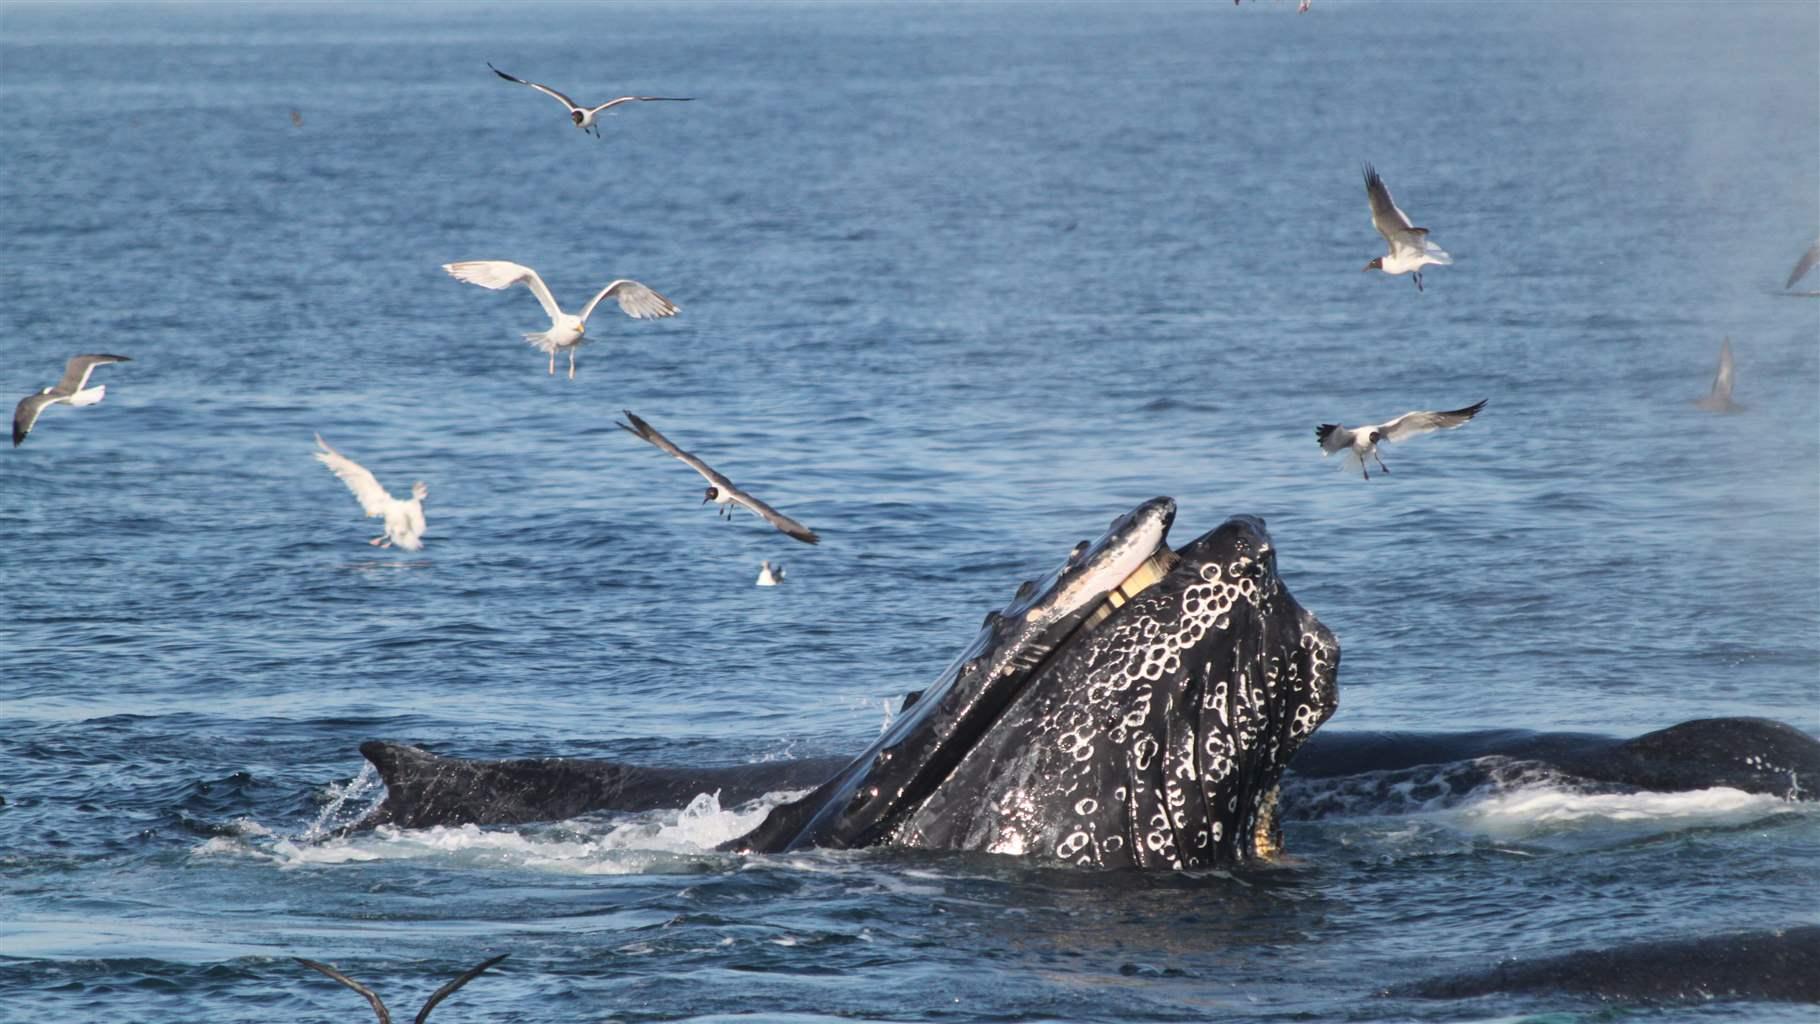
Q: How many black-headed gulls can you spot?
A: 4